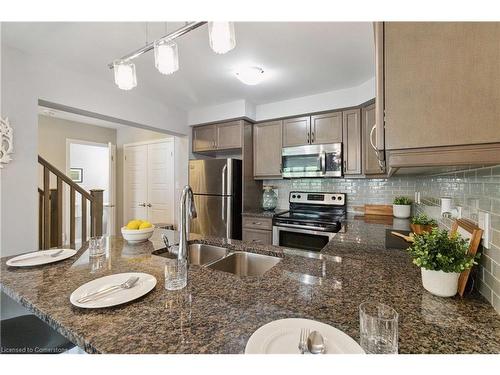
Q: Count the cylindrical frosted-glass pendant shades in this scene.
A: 3